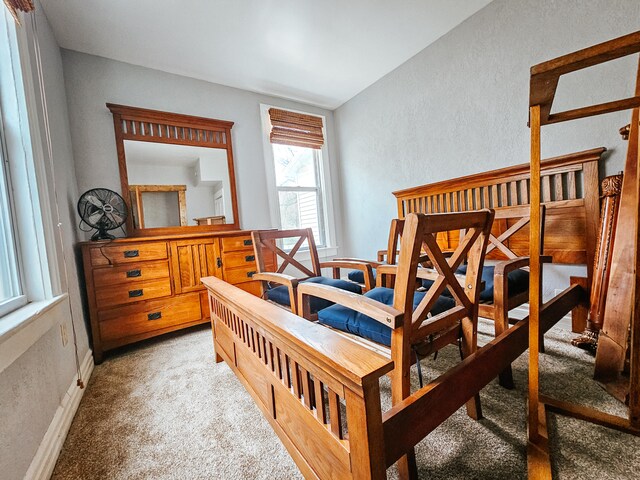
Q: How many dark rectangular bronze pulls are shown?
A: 7